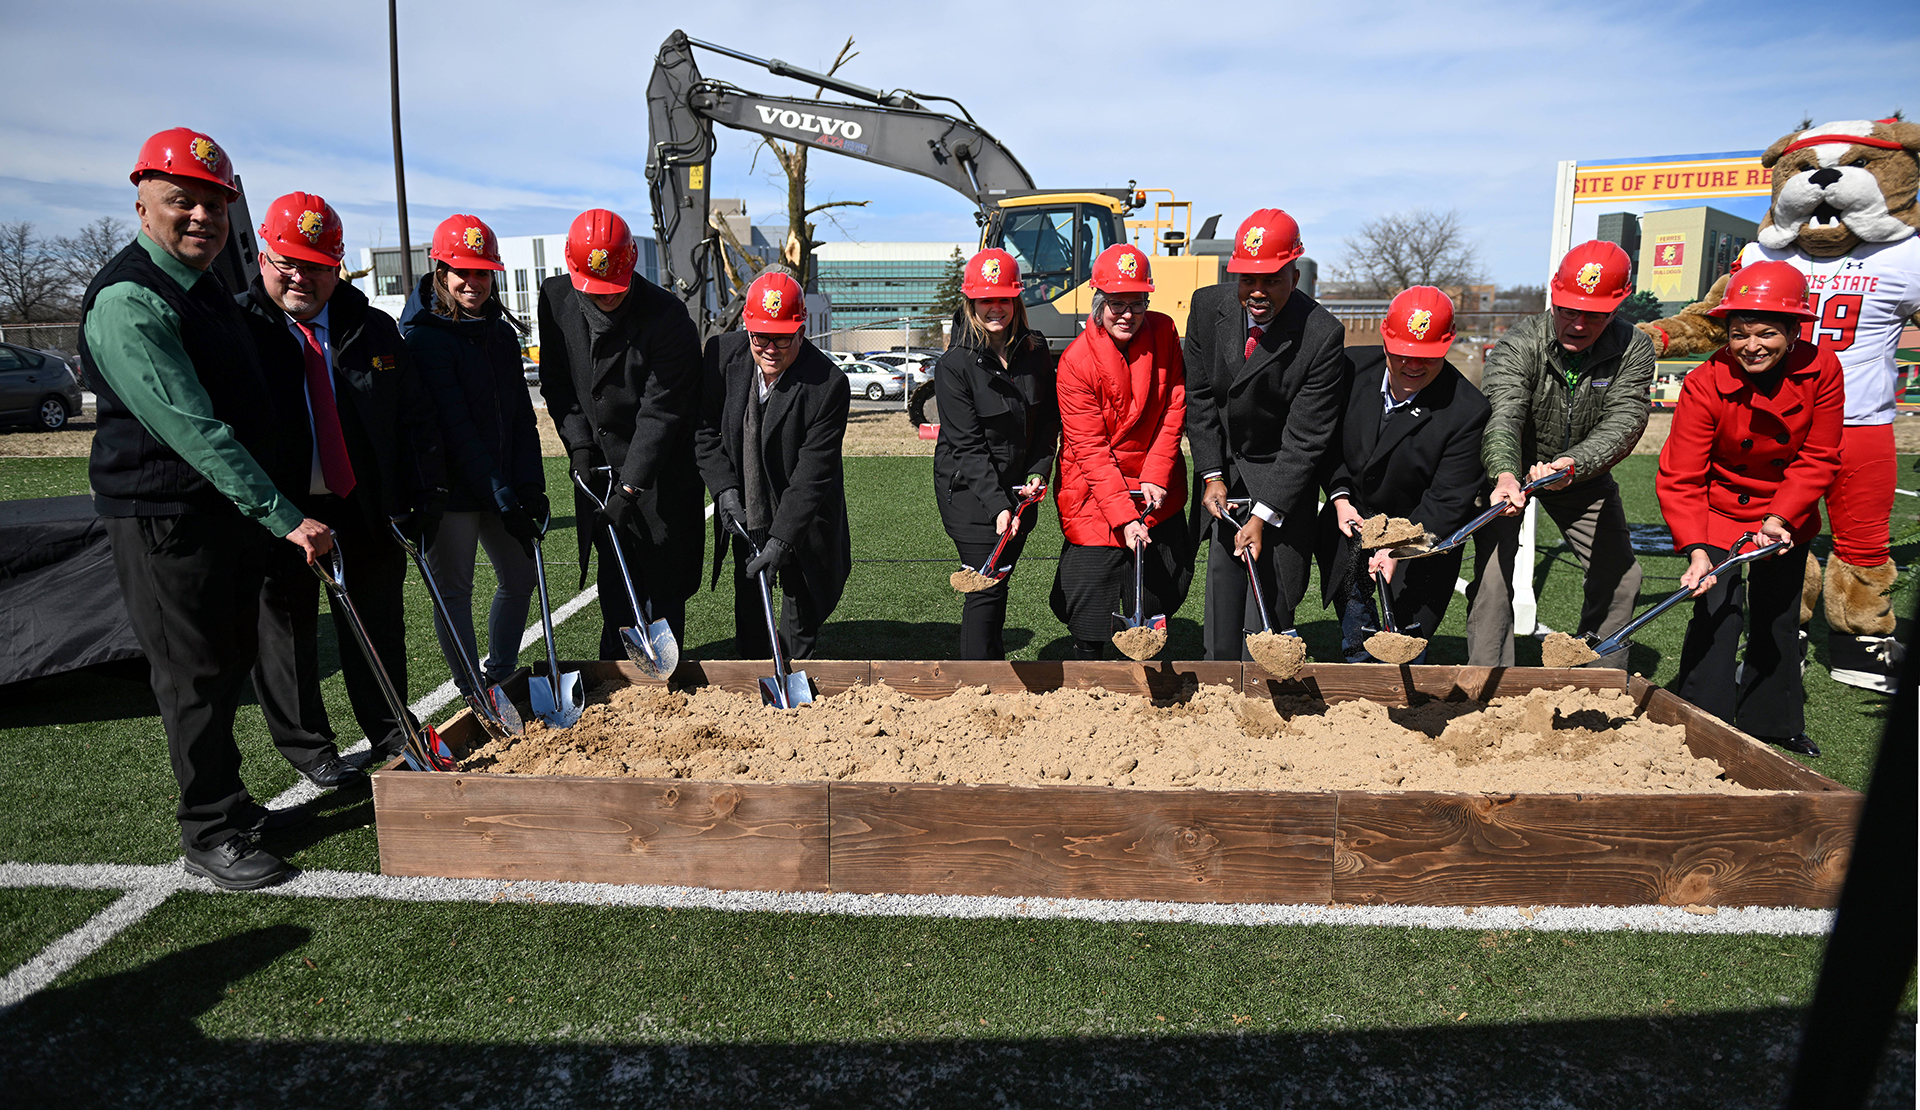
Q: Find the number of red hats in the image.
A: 11